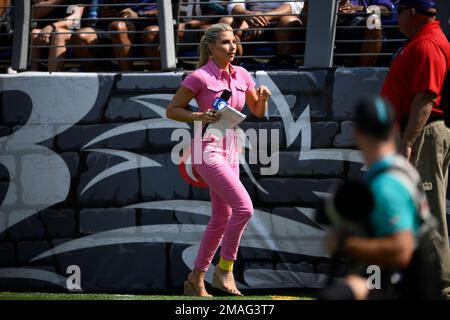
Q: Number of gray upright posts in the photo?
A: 3